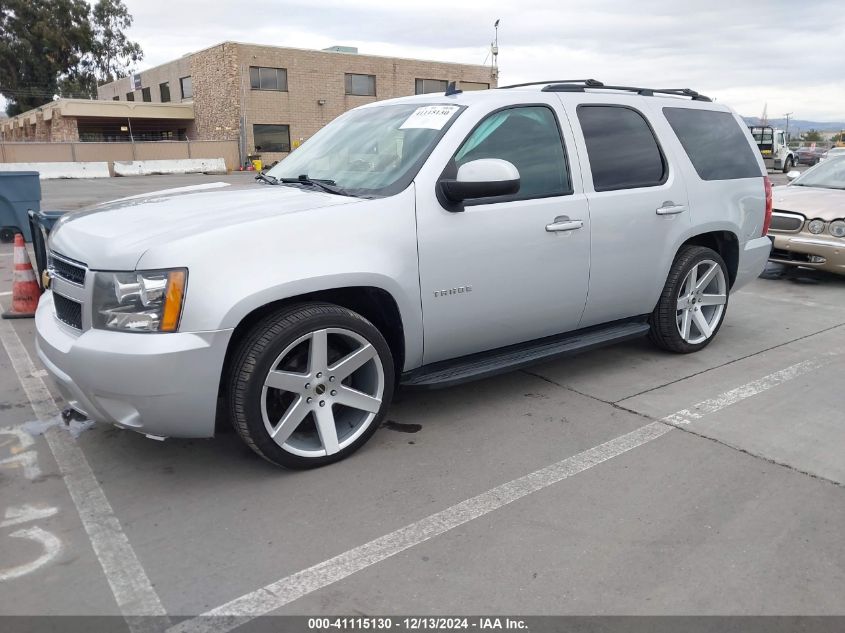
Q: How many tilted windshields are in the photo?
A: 2